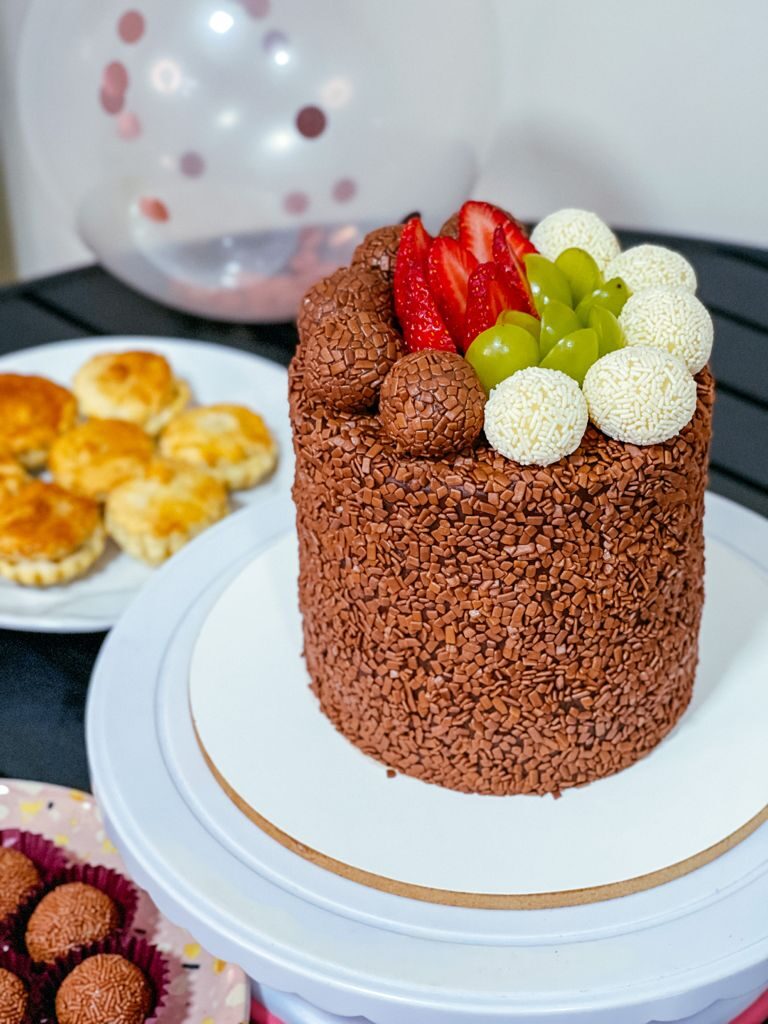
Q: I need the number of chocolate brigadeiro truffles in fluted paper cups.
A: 4